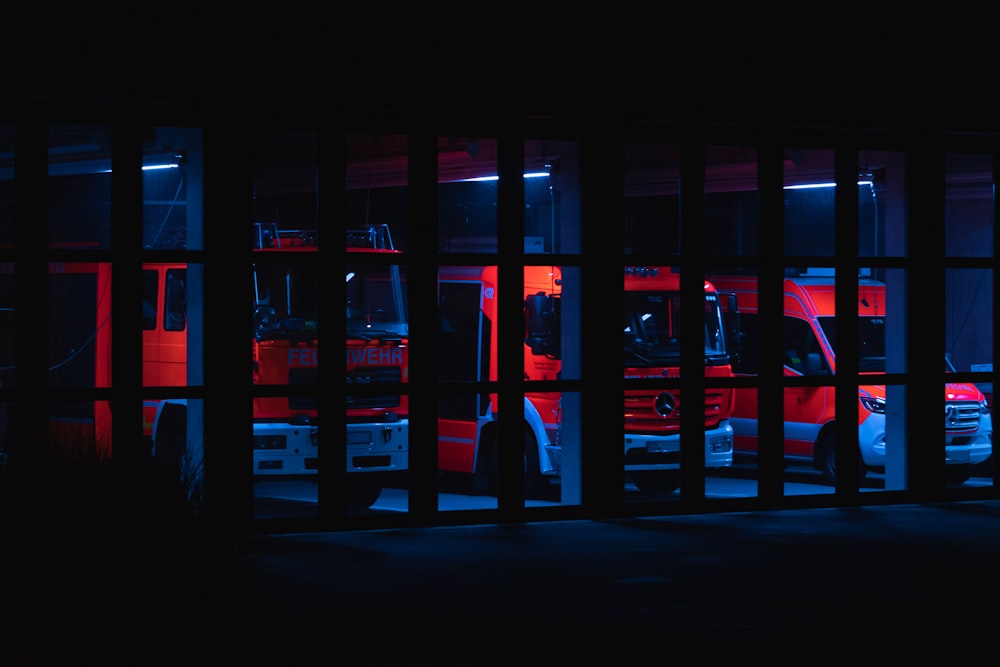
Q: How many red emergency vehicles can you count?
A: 3